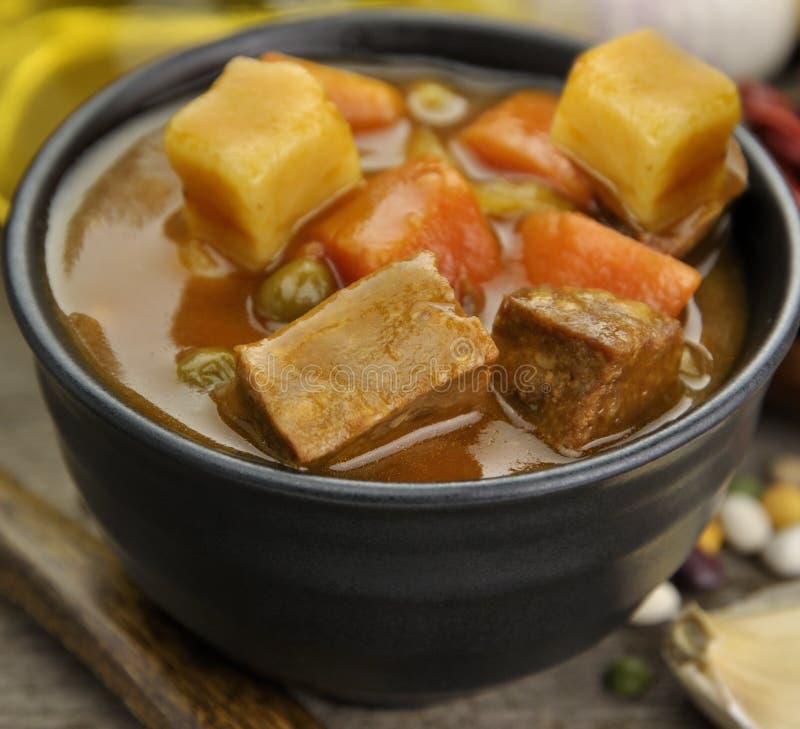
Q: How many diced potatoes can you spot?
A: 2